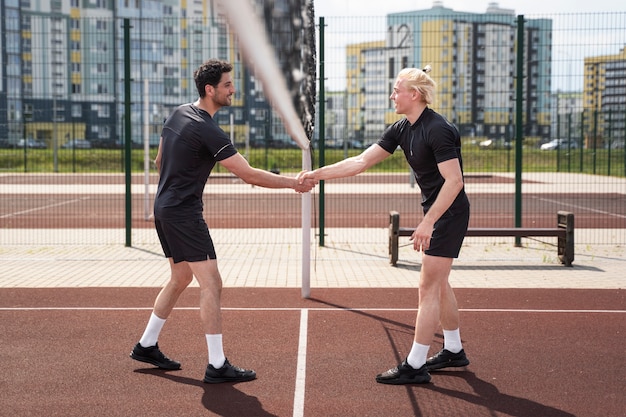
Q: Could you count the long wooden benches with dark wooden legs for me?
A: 1